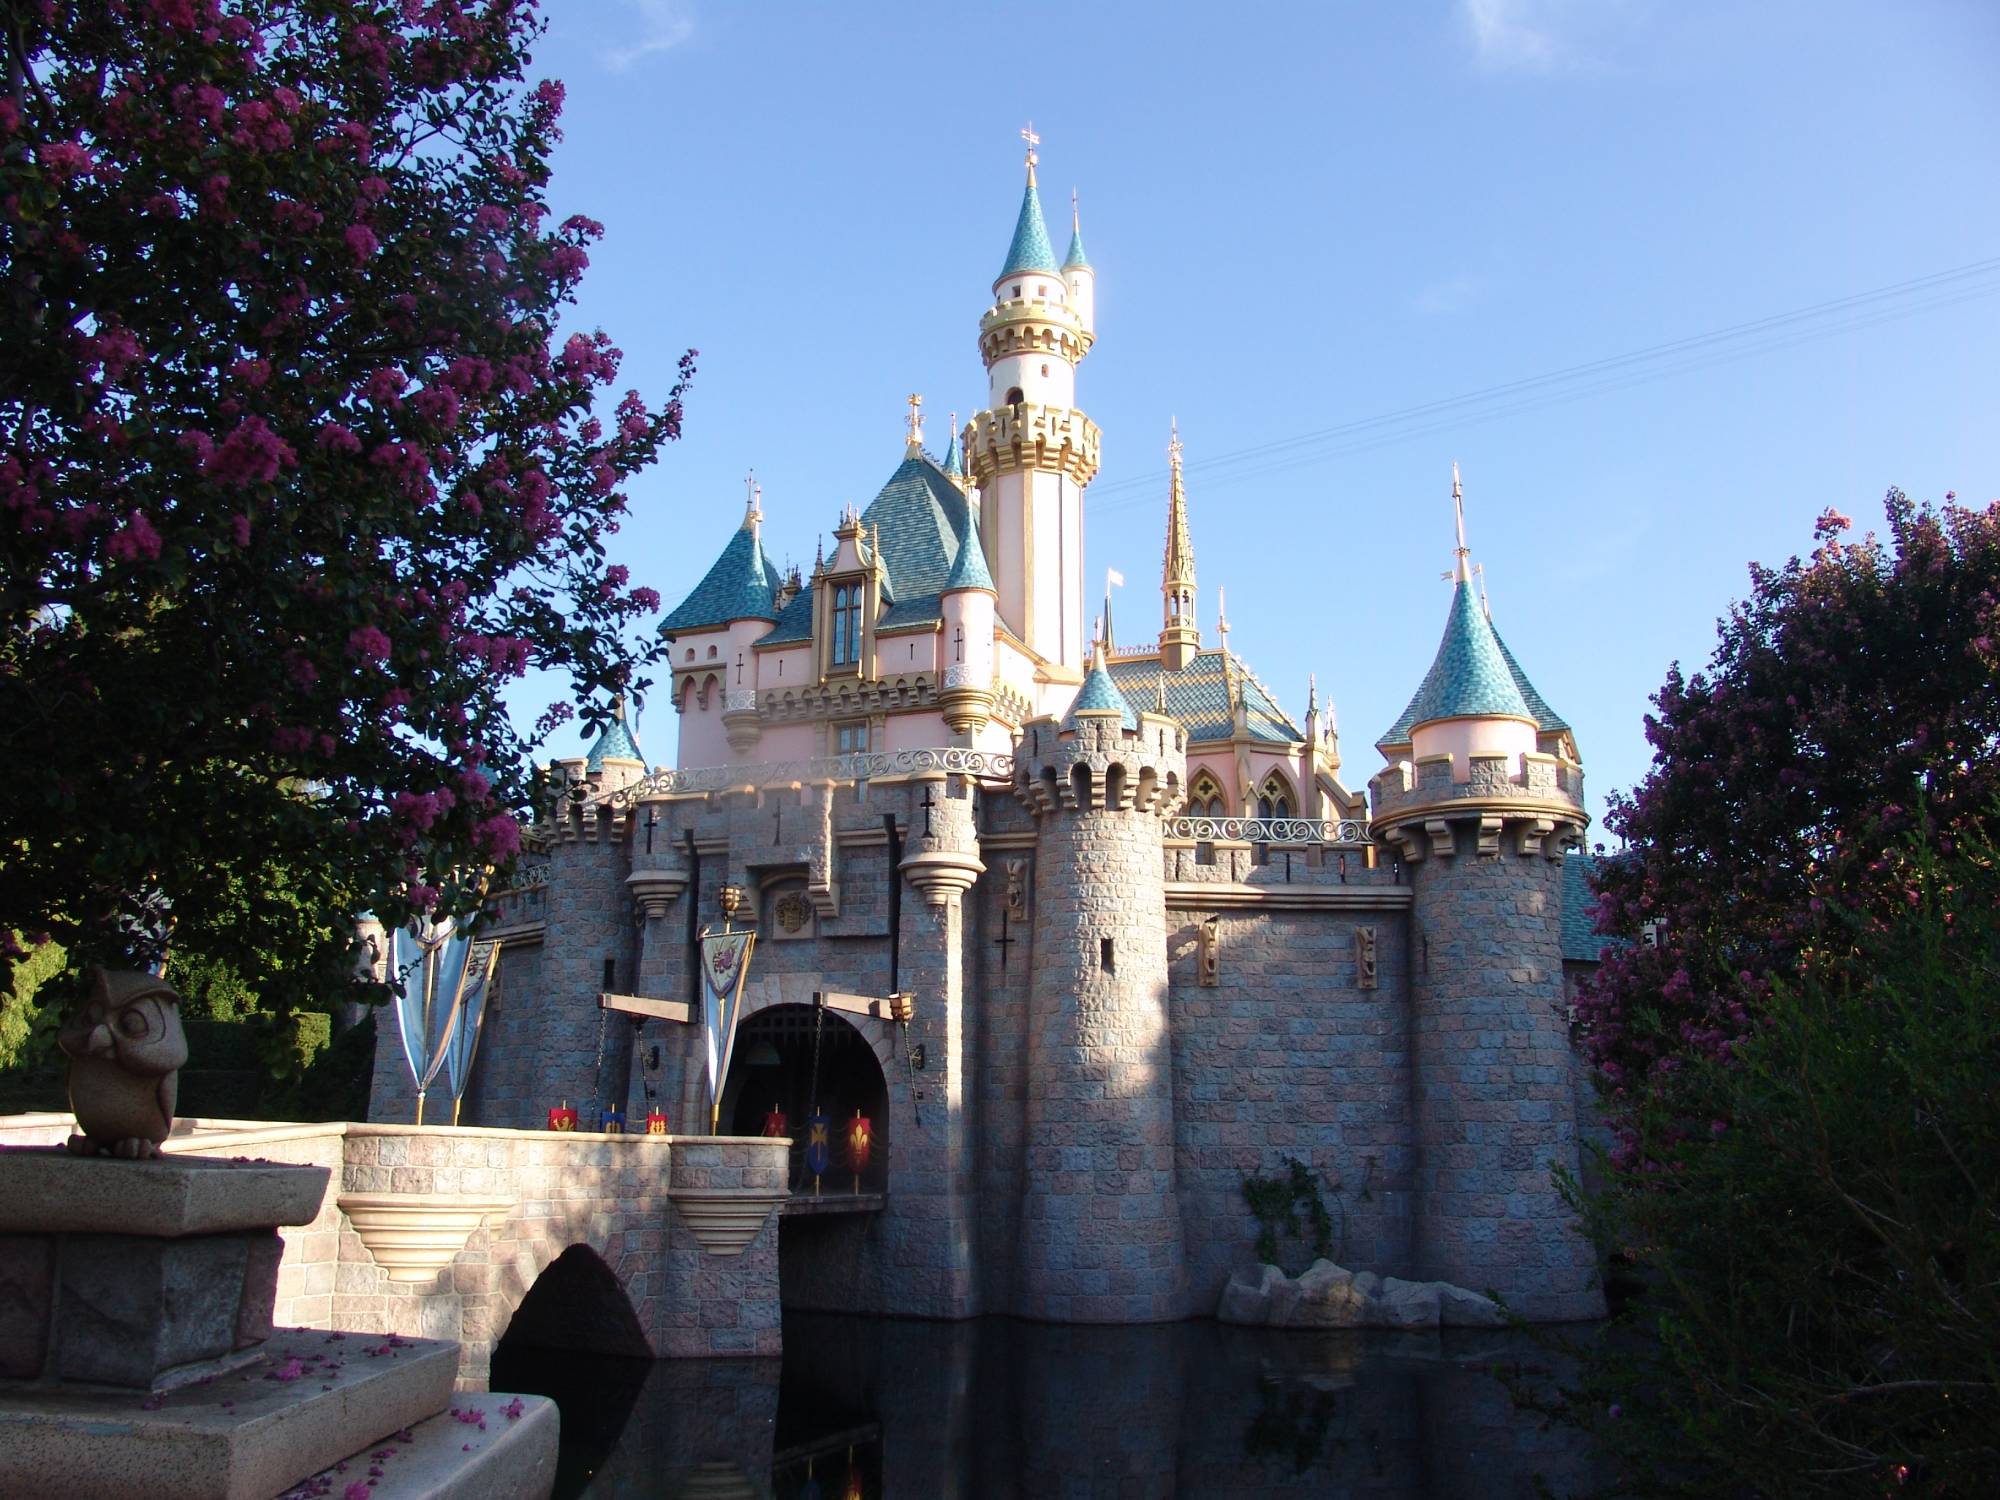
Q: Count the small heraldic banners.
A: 6